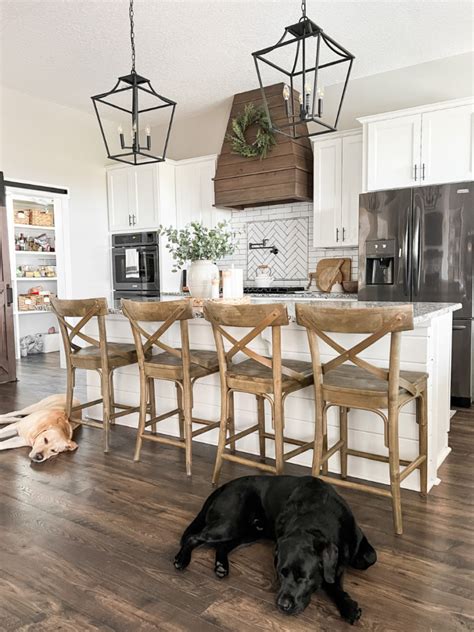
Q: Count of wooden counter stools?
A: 4